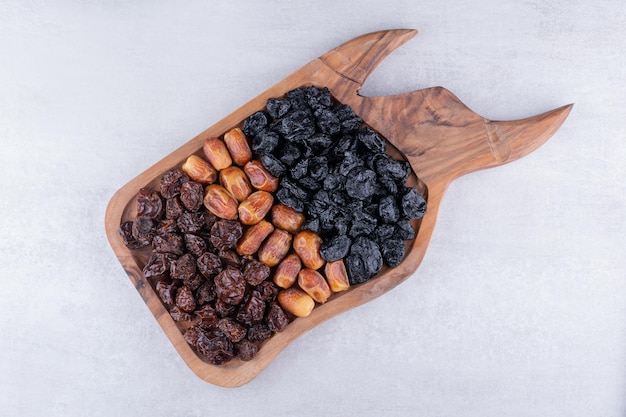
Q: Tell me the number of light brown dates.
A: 15